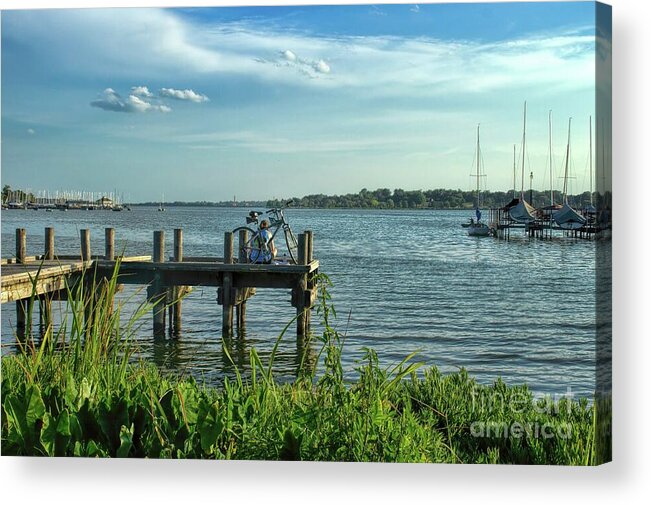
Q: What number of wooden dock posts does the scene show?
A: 10